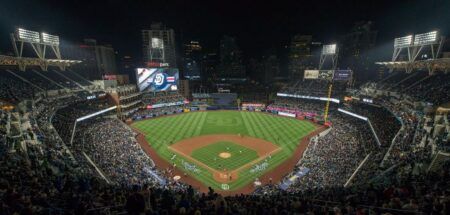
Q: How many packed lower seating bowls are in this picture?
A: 2